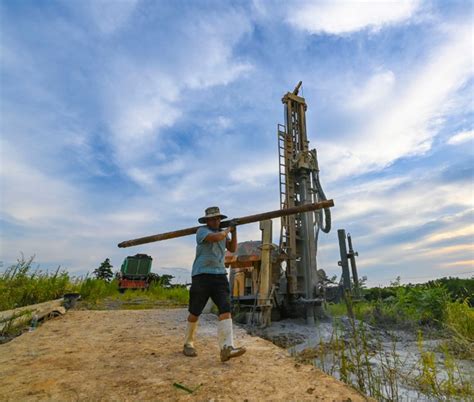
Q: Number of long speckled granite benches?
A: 0